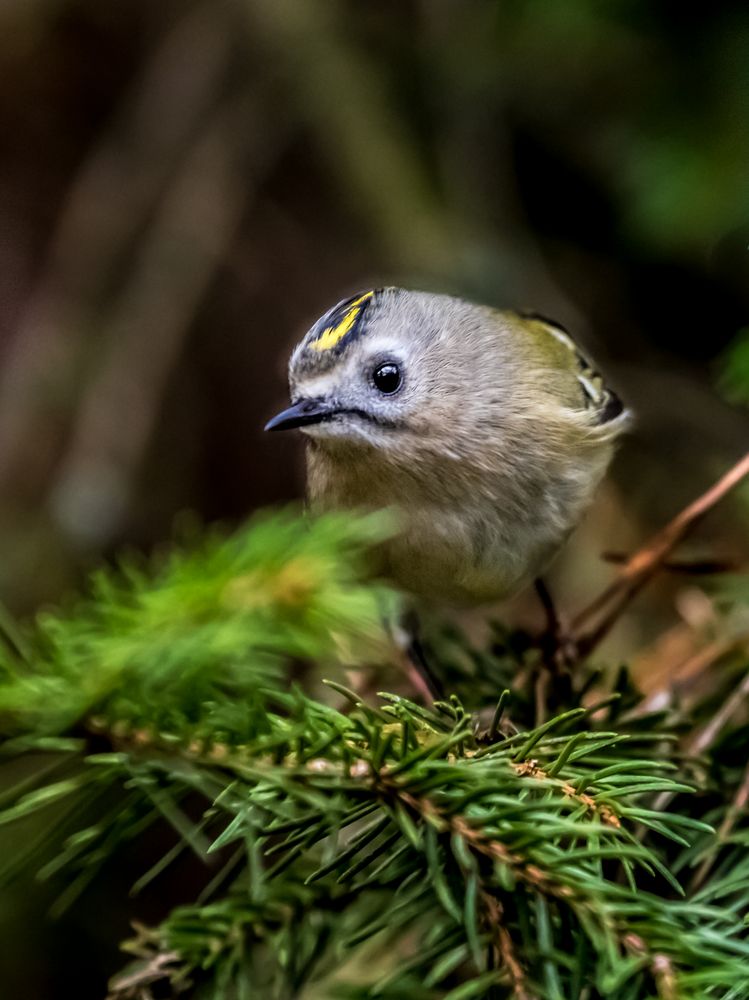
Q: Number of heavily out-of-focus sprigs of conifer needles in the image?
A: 1